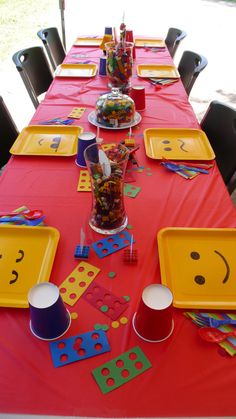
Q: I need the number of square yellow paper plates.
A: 8